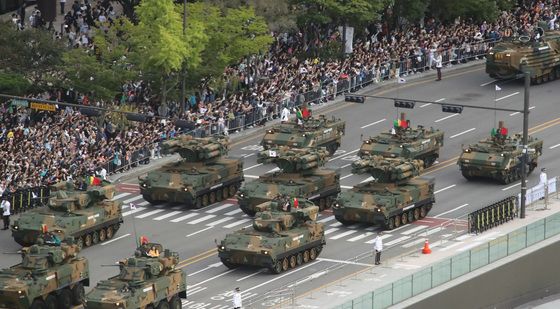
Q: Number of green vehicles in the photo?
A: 11